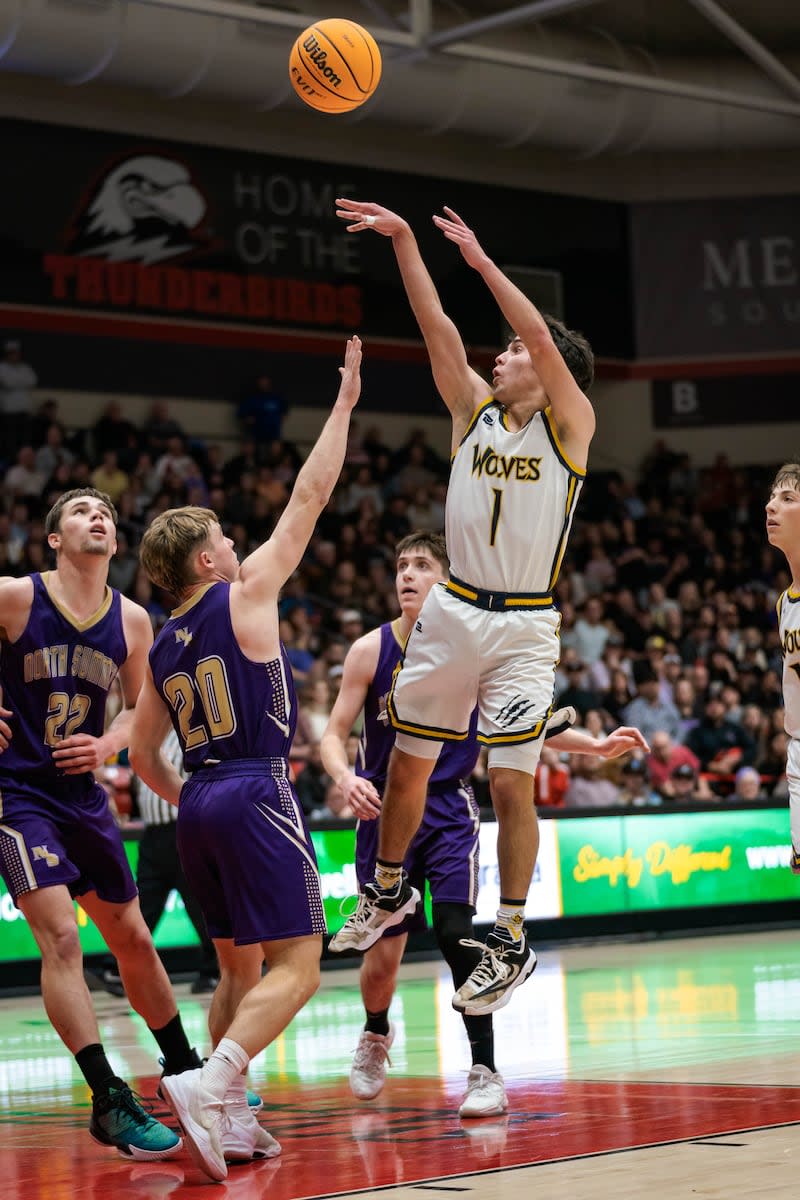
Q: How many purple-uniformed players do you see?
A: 3